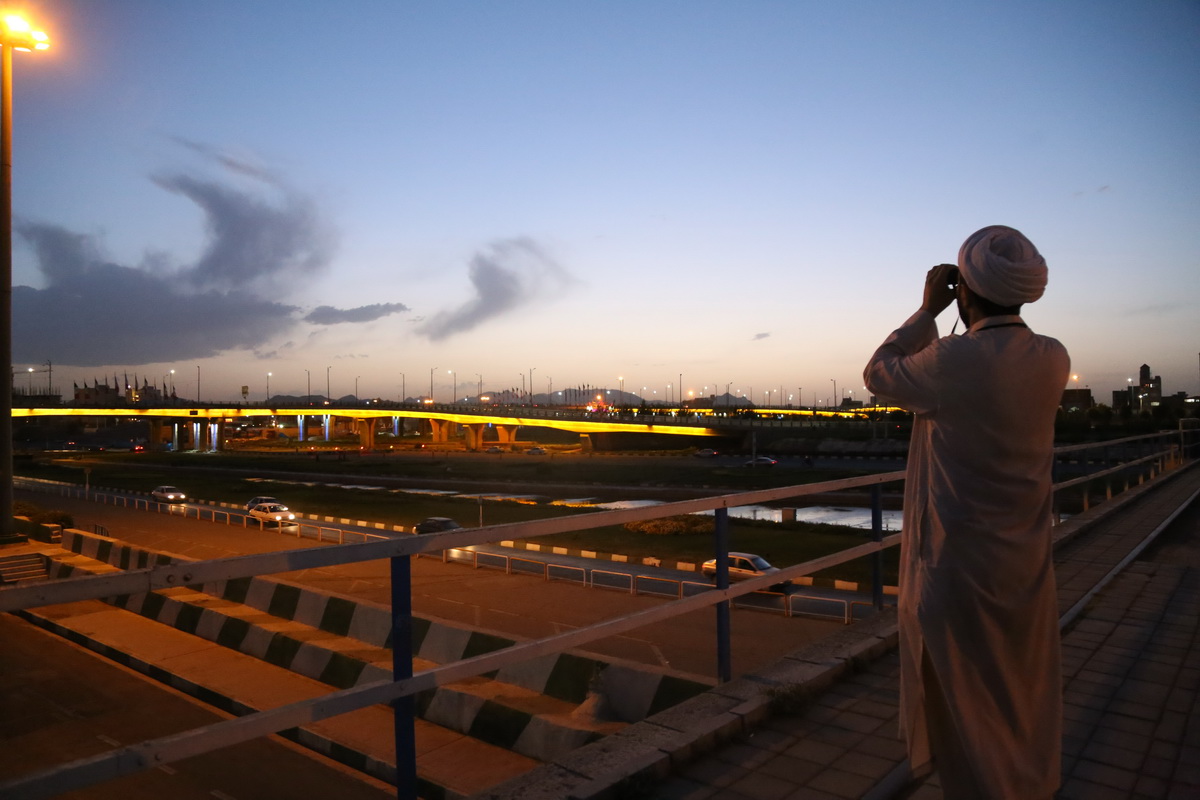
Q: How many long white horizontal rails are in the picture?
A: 2